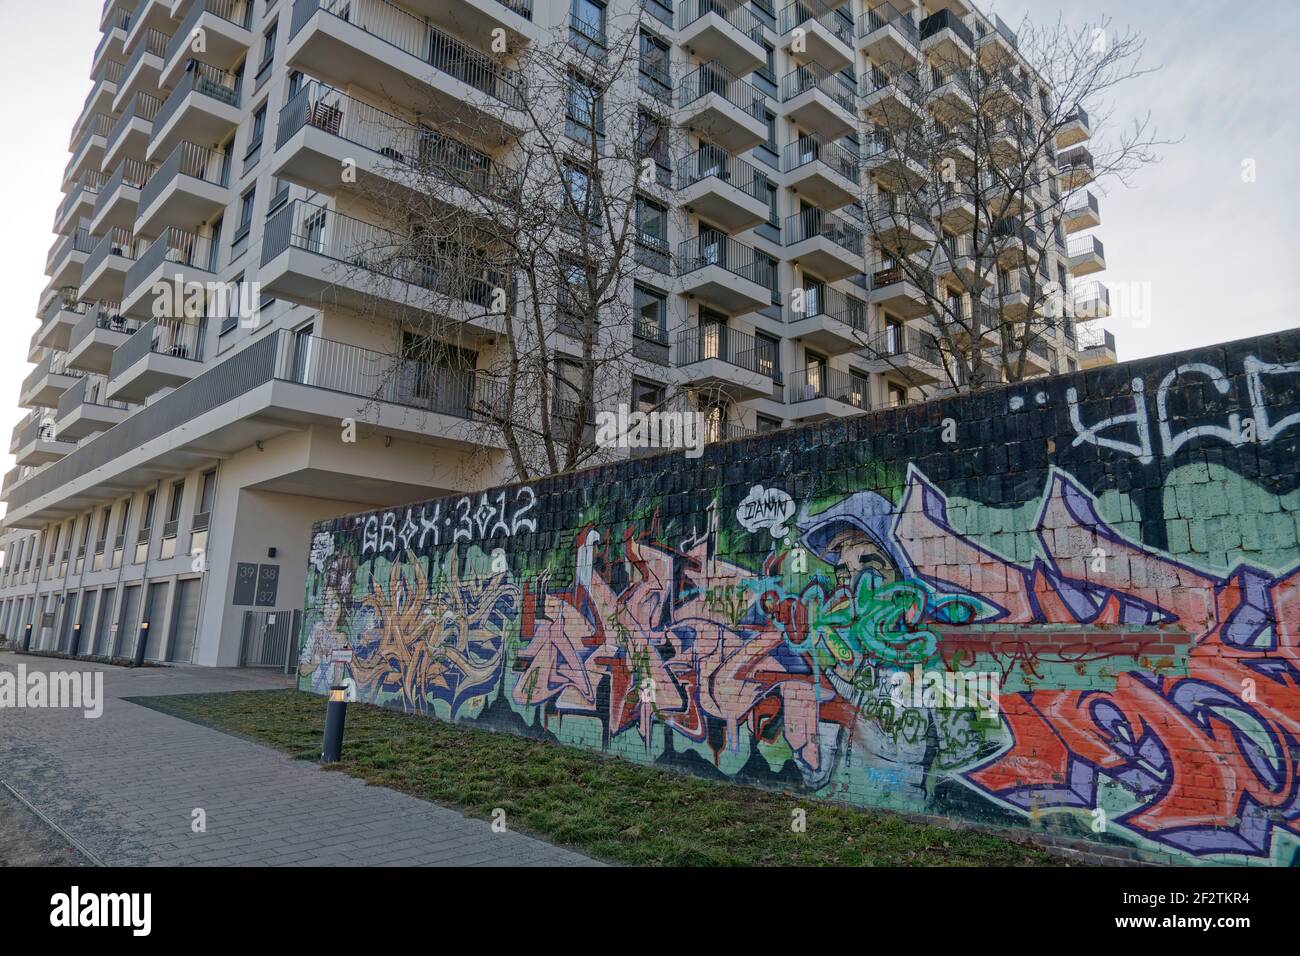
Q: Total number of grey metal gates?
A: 1